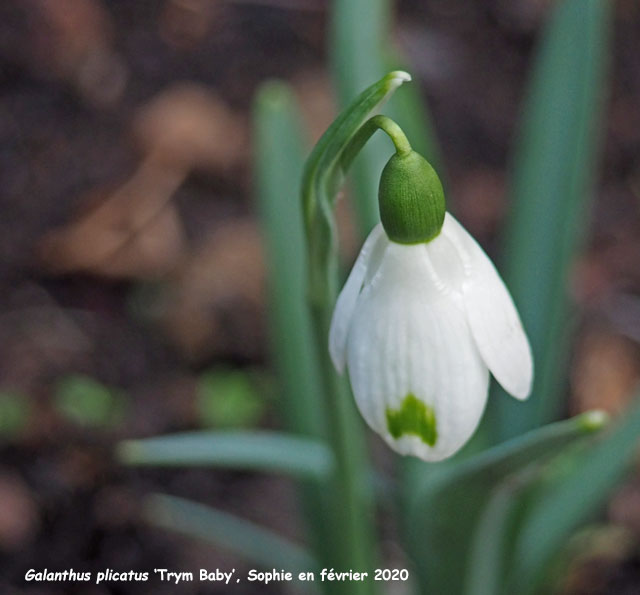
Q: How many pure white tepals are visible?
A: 2